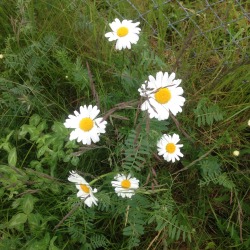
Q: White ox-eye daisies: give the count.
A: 6